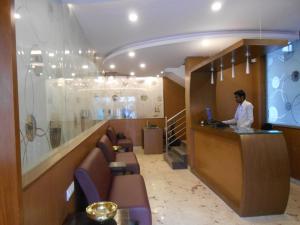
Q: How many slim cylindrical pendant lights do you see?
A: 4